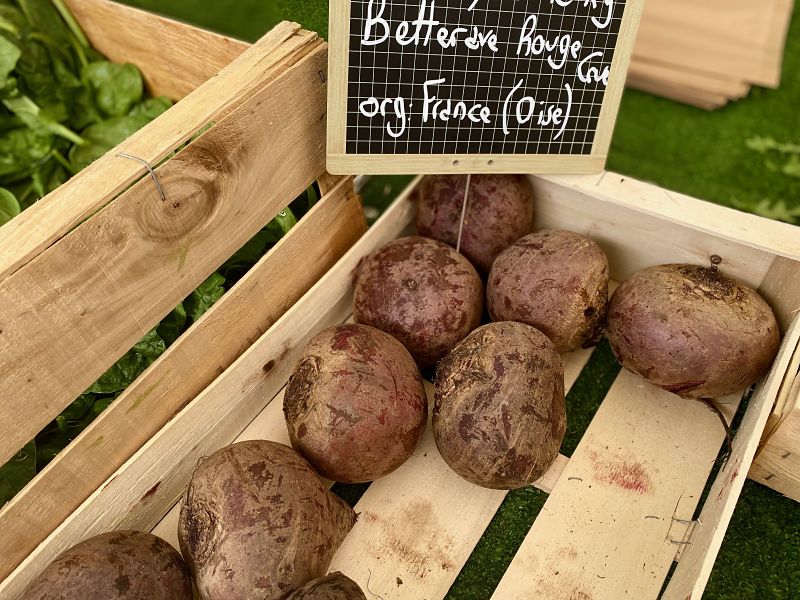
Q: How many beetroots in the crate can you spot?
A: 9